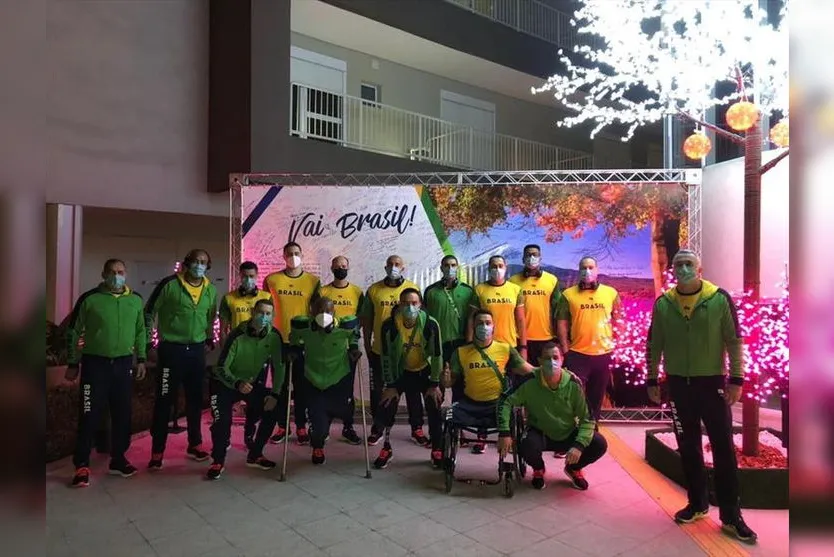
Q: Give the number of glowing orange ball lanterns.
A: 3